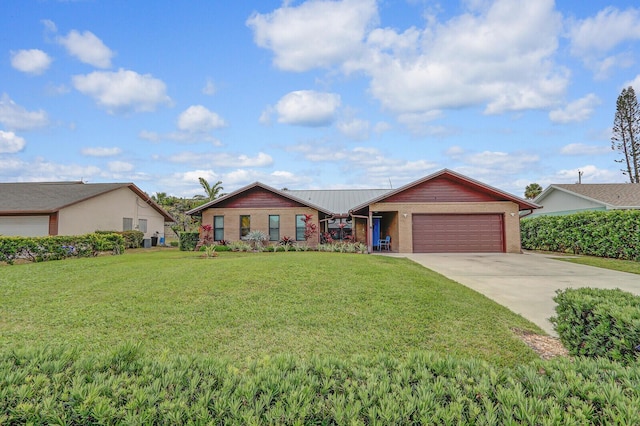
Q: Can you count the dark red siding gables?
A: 2